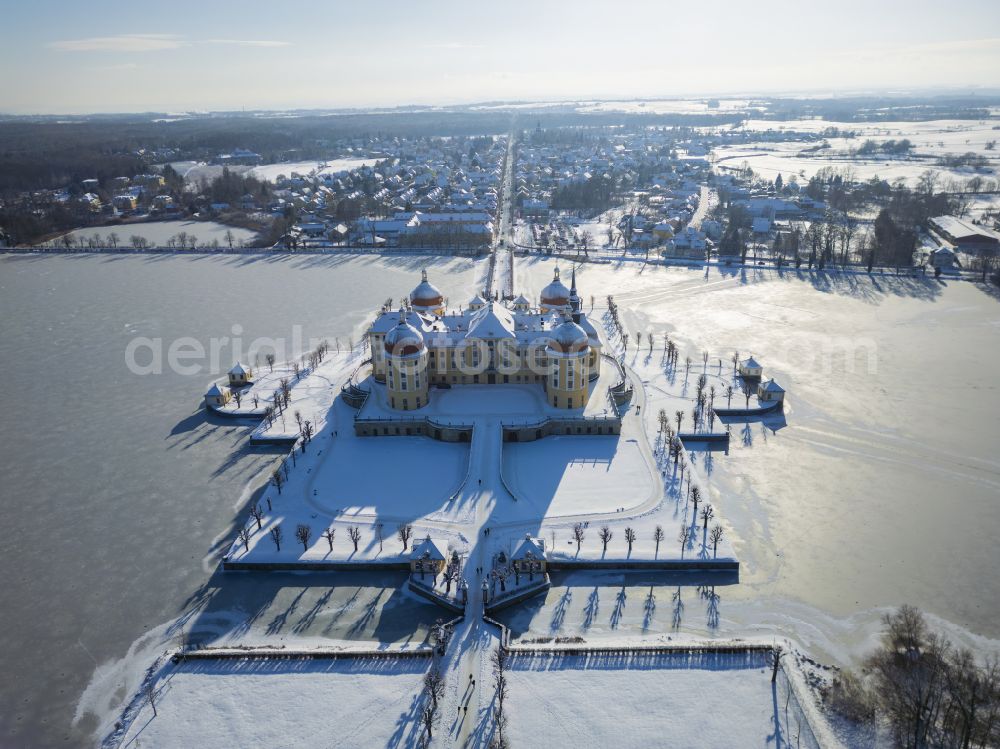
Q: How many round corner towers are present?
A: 4